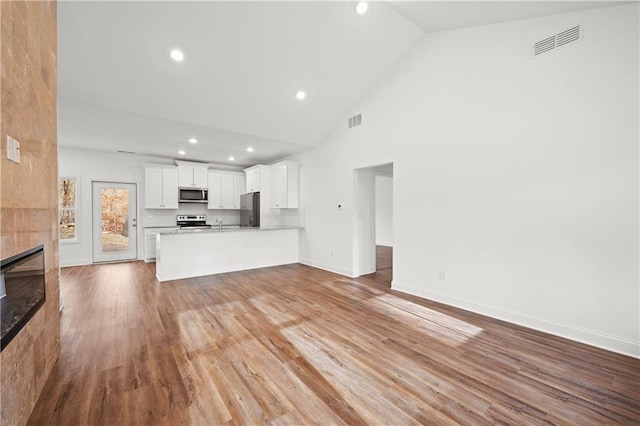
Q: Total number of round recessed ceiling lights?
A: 7